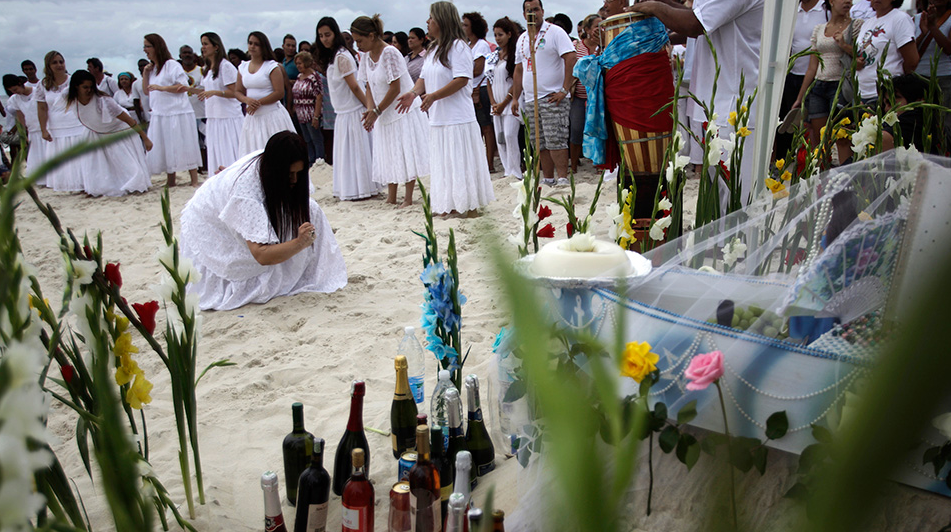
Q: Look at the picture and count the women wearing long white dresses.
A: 10